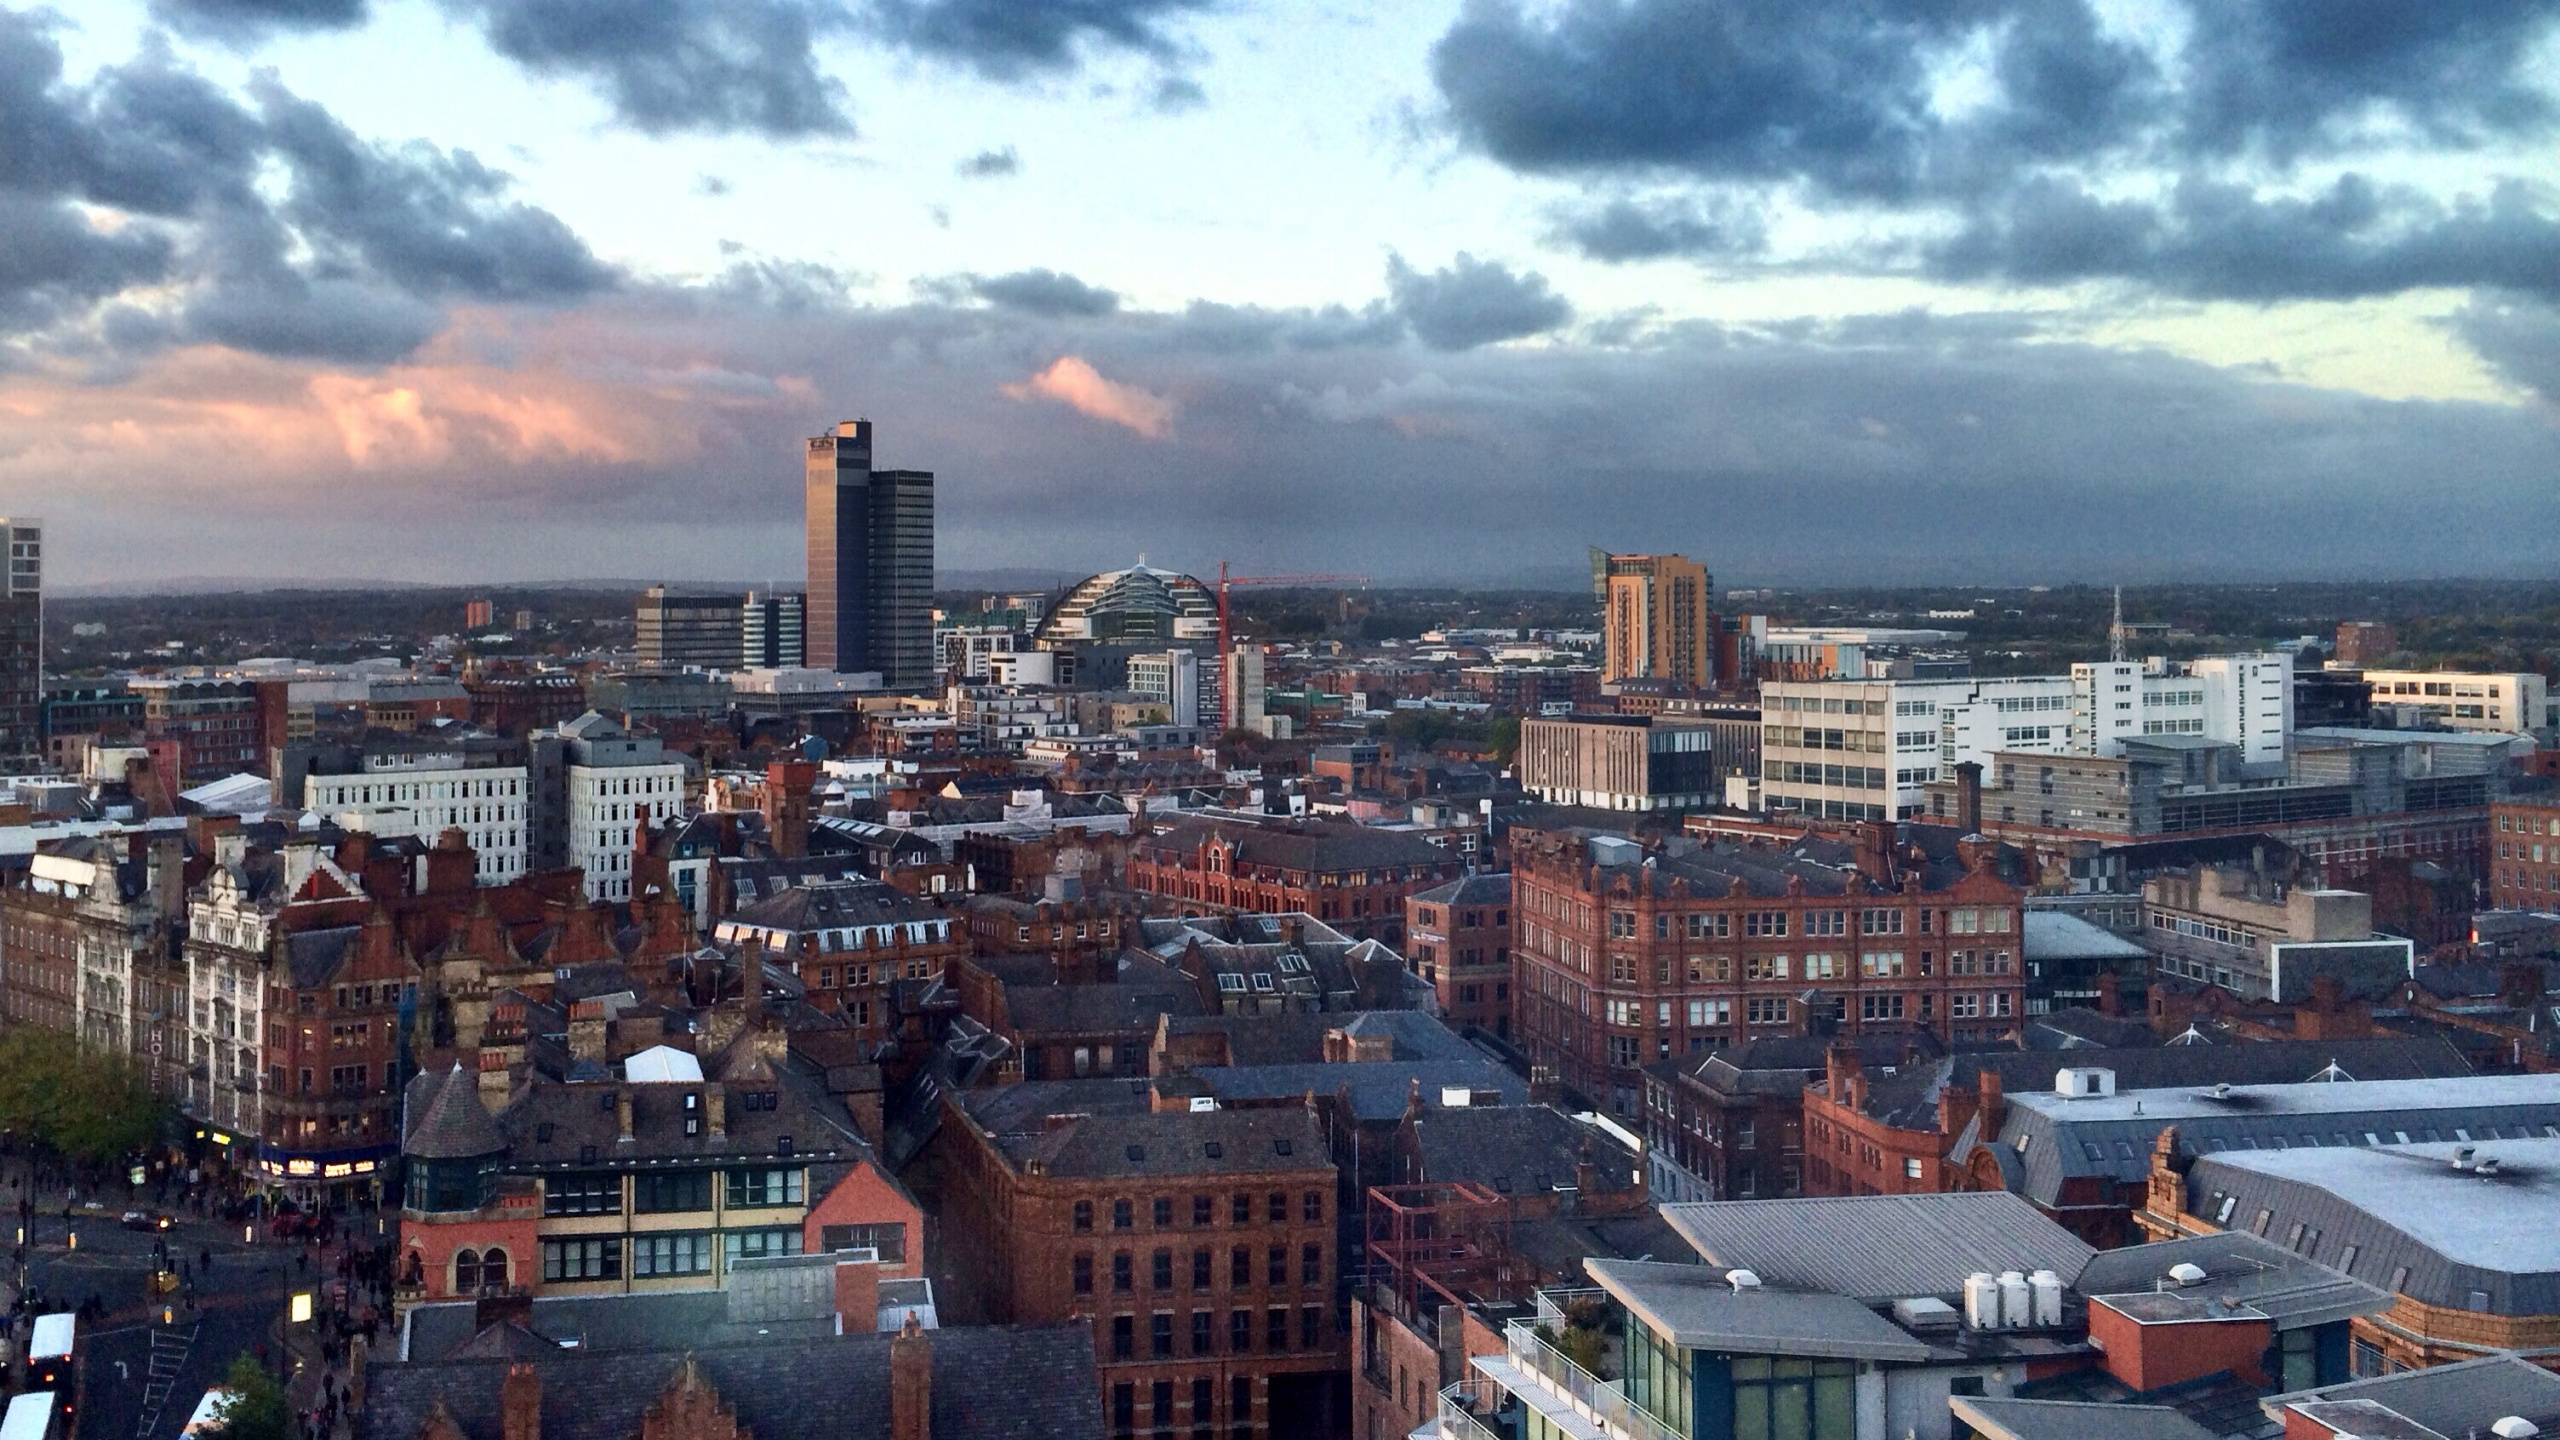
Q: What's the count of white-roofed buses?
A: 3